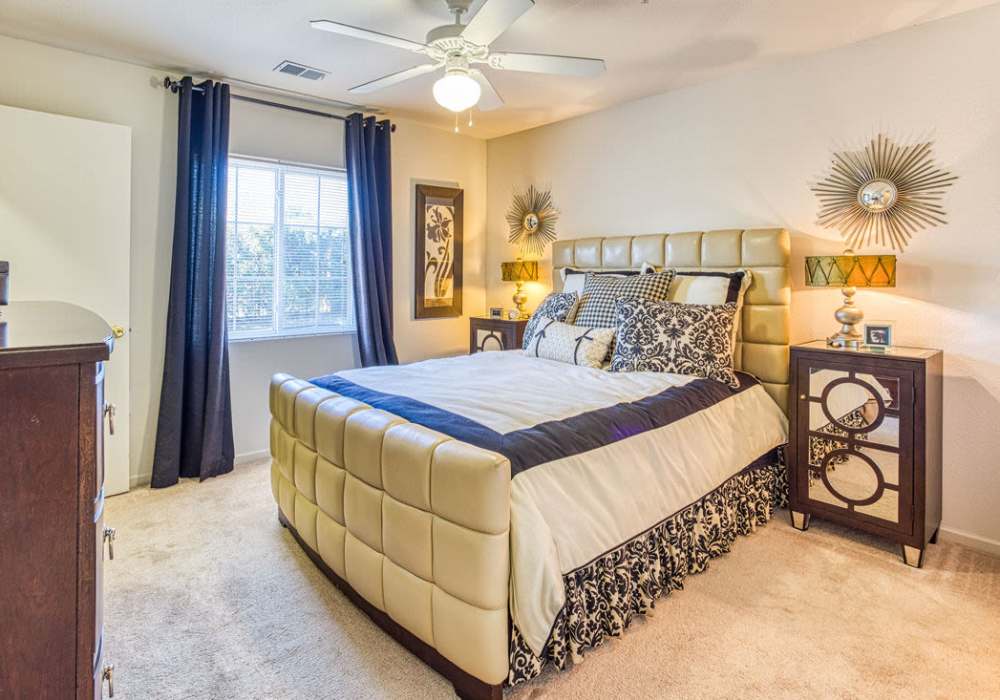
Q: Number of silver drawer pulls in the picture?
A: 3